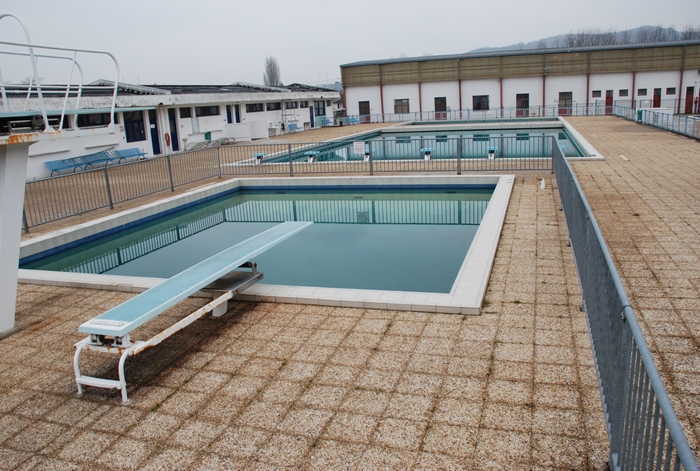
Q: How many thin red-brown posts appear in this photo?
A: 9